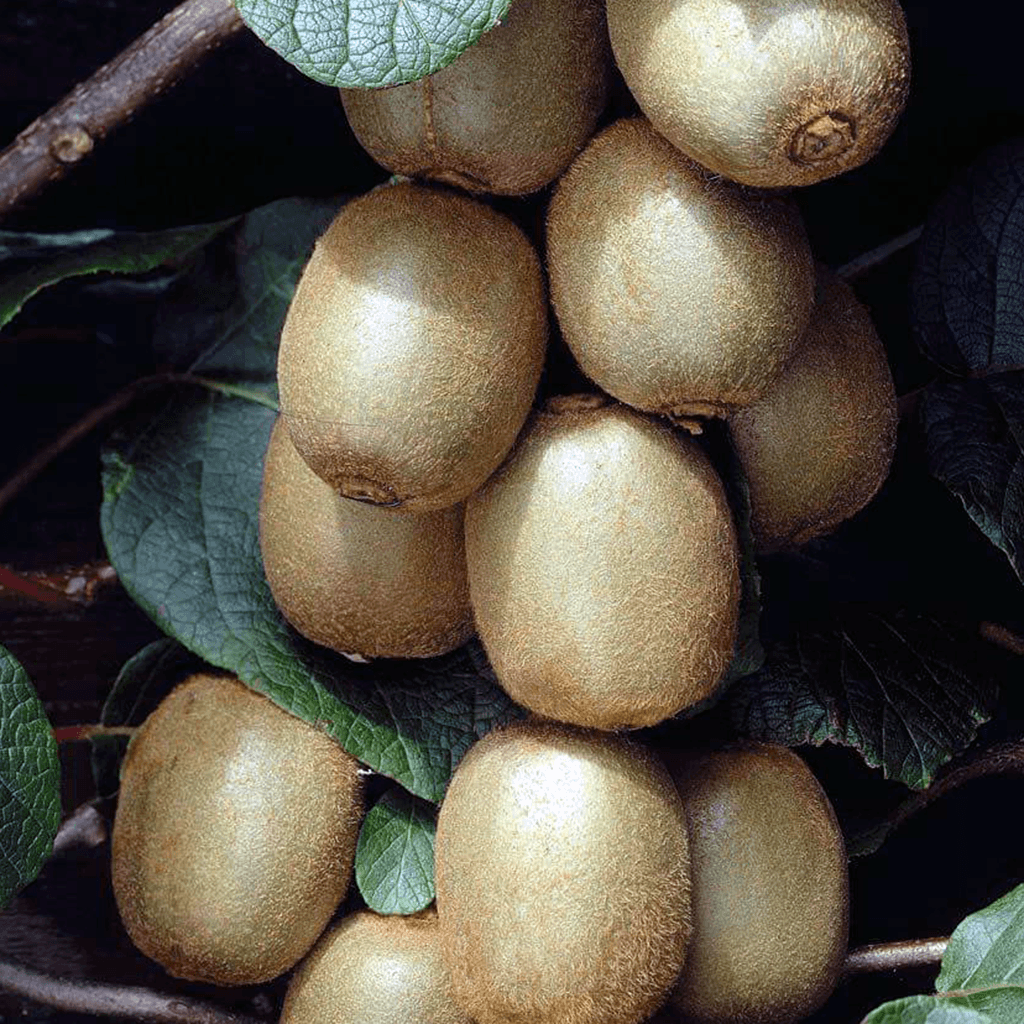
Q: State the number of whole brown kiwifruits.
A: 11